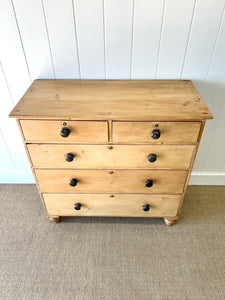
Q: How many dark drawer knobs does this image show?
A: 8